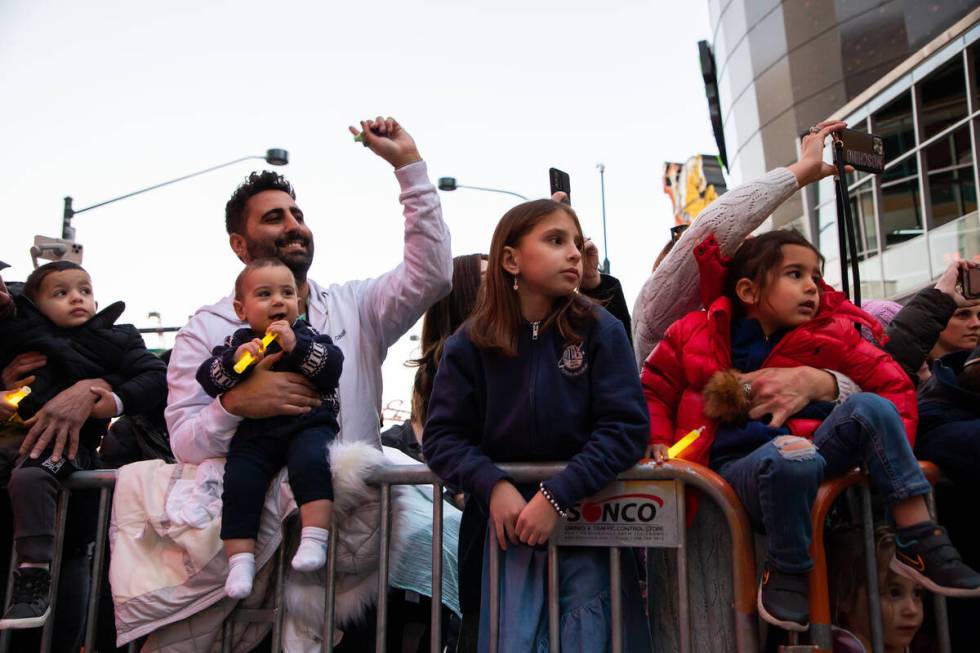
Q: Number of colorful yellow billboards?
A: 1